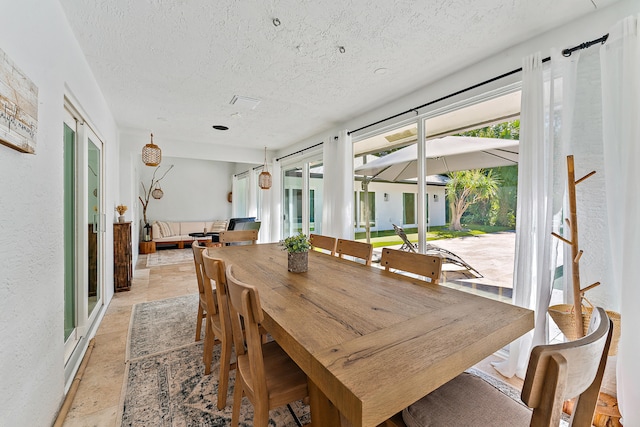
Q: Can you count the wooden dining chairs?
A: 8